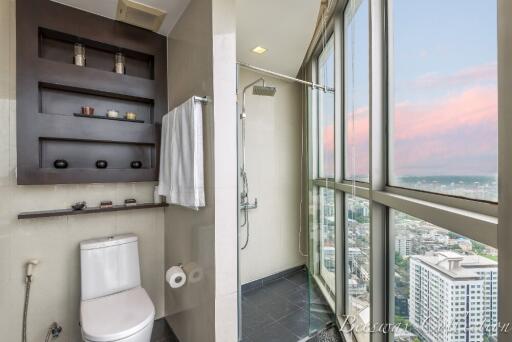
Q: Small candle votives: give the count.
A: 3